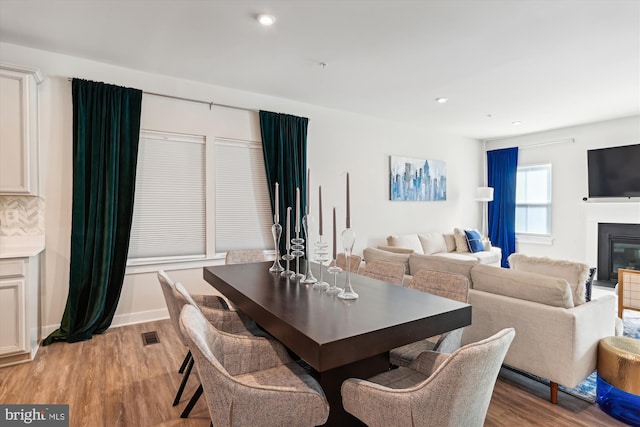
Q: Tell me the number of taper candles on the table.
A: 7